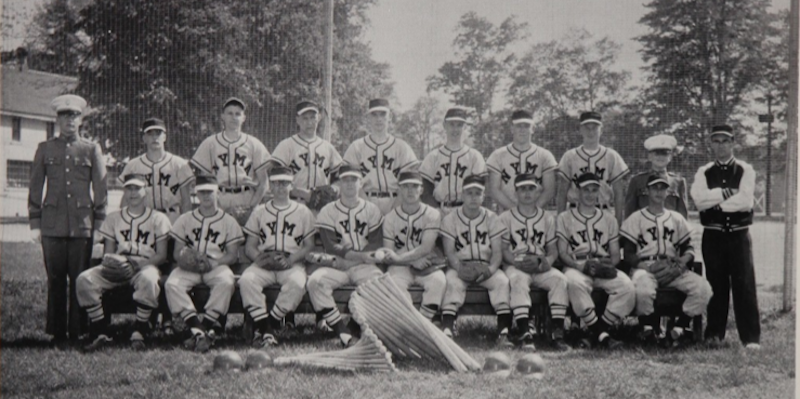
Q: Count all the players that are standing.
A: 7